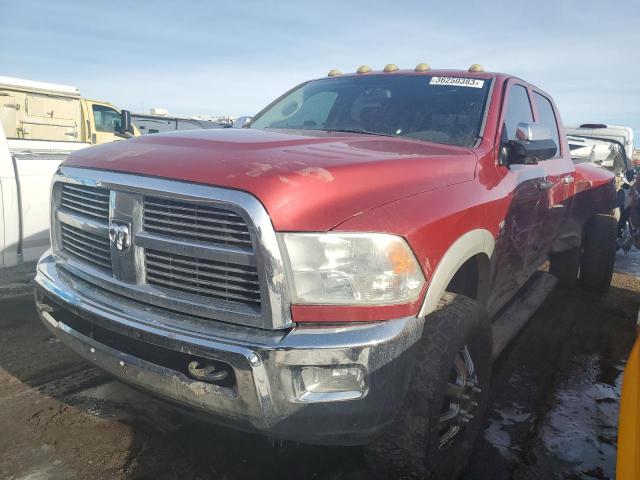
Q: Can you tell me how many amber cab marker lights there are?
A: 5